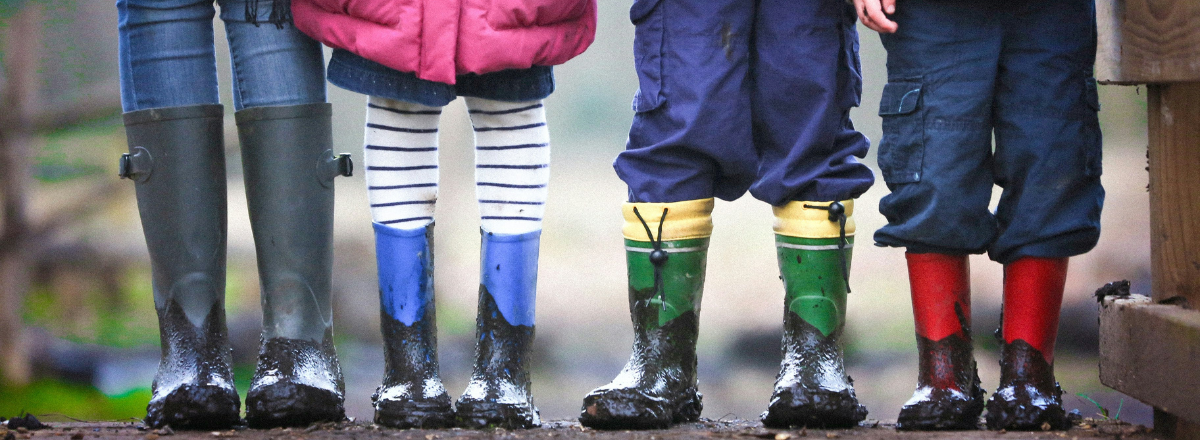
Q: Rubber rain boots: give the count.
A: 8